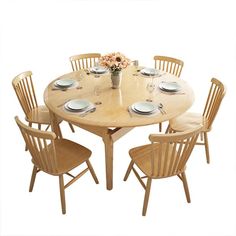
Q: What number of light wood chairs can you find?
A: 6